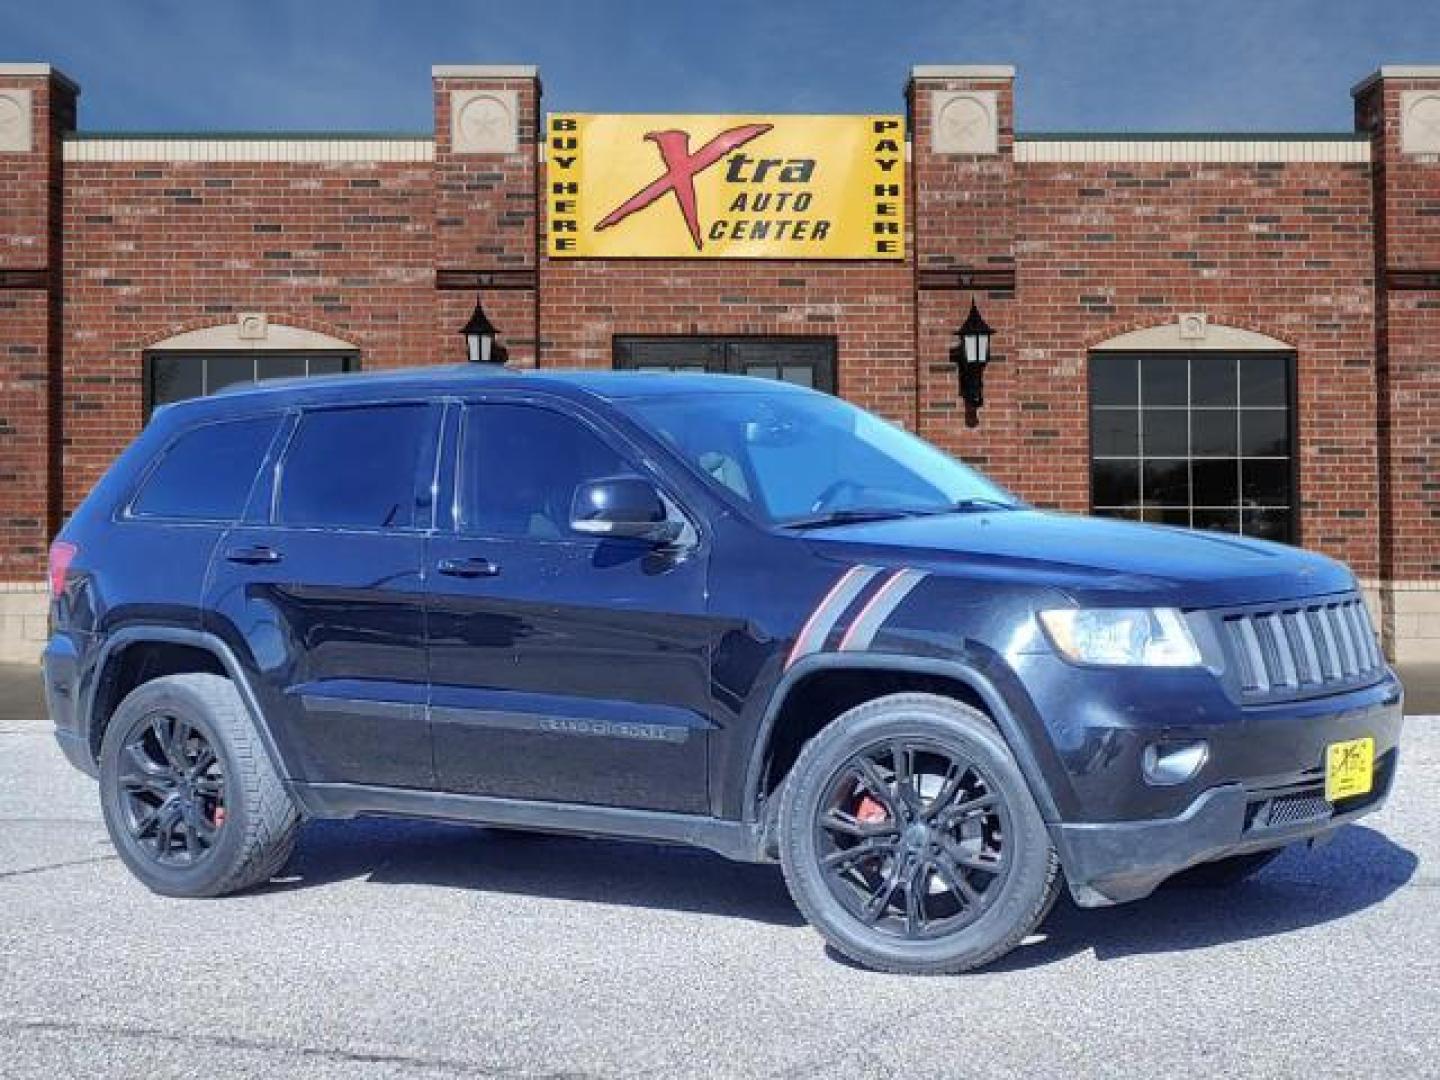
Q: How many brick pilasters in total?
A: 4